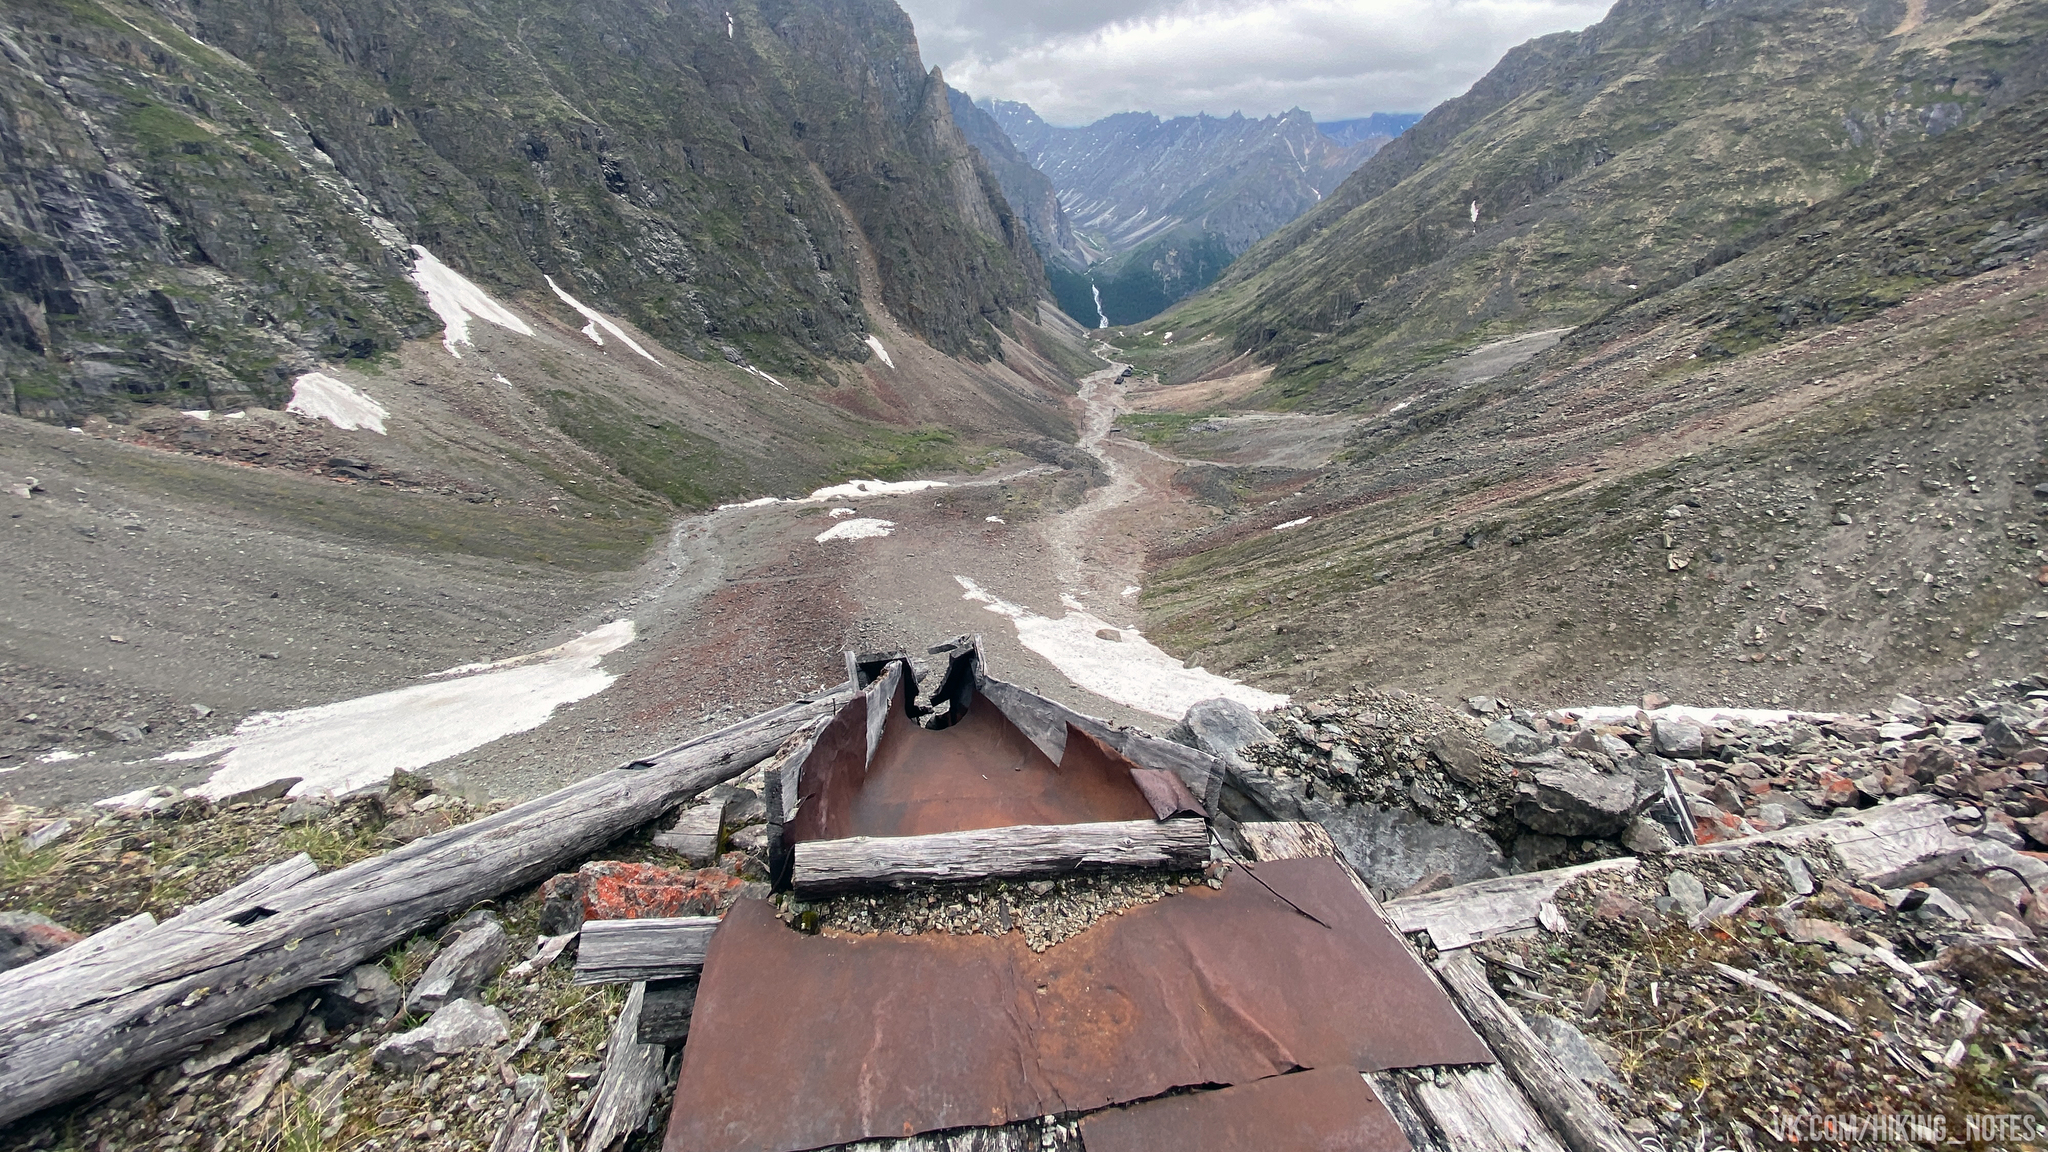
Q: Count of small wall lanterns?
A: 0